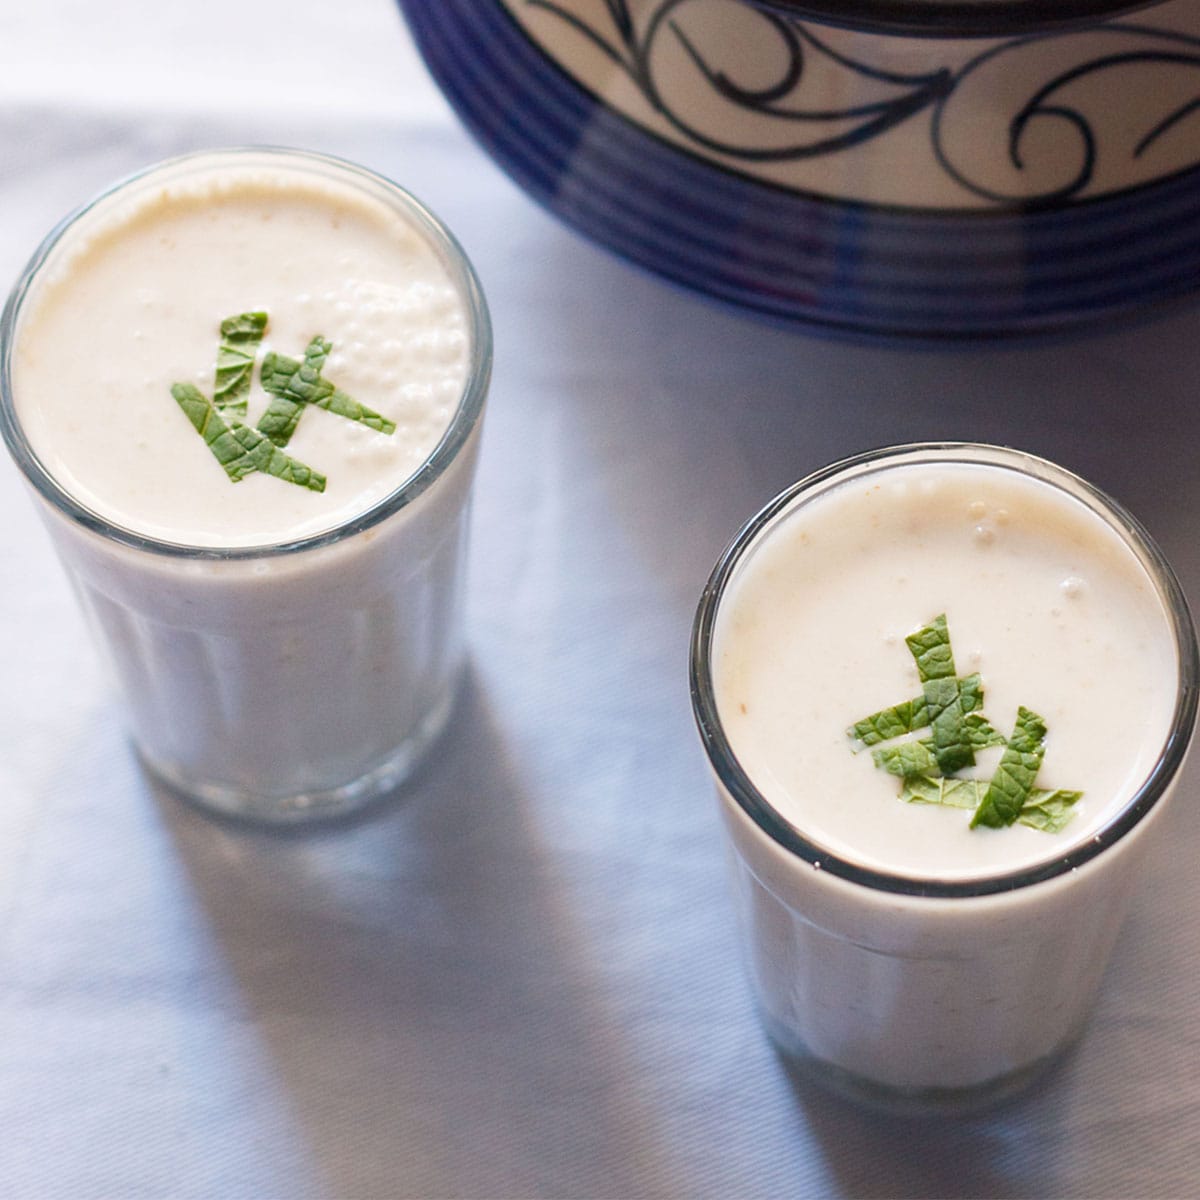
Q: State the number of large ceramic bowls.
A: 1